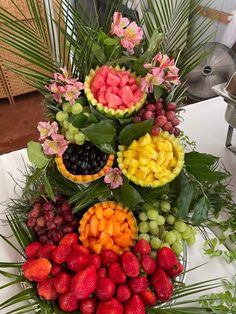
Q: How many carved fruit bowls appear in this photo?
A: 4